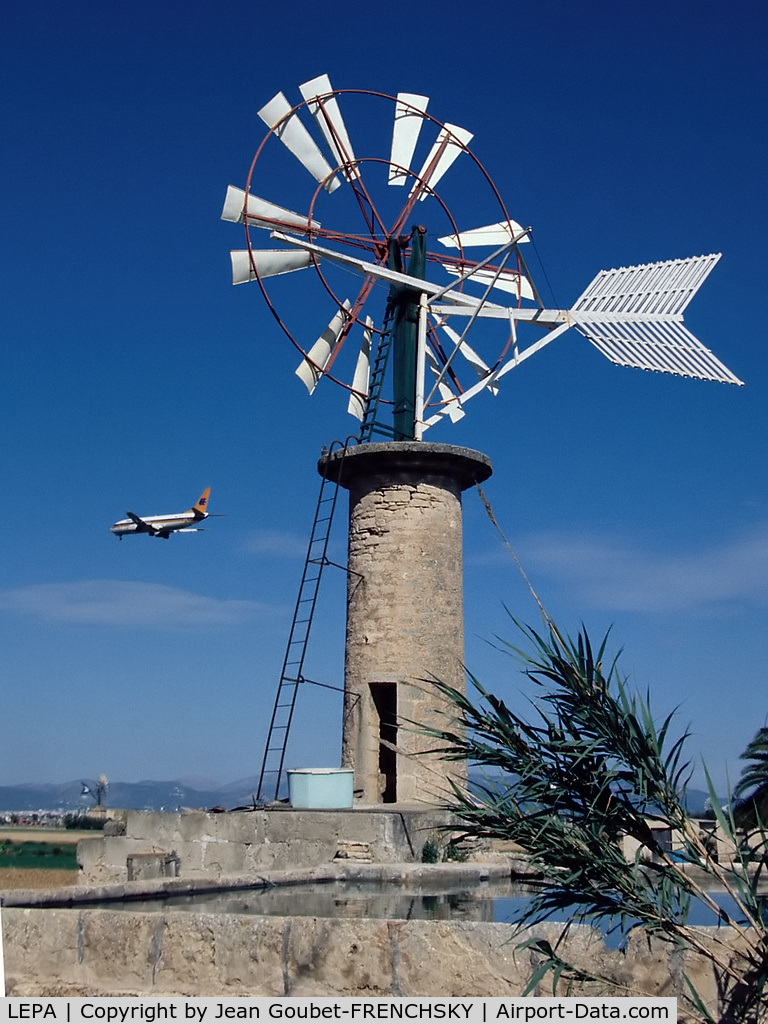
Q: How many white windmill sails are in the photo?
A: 12